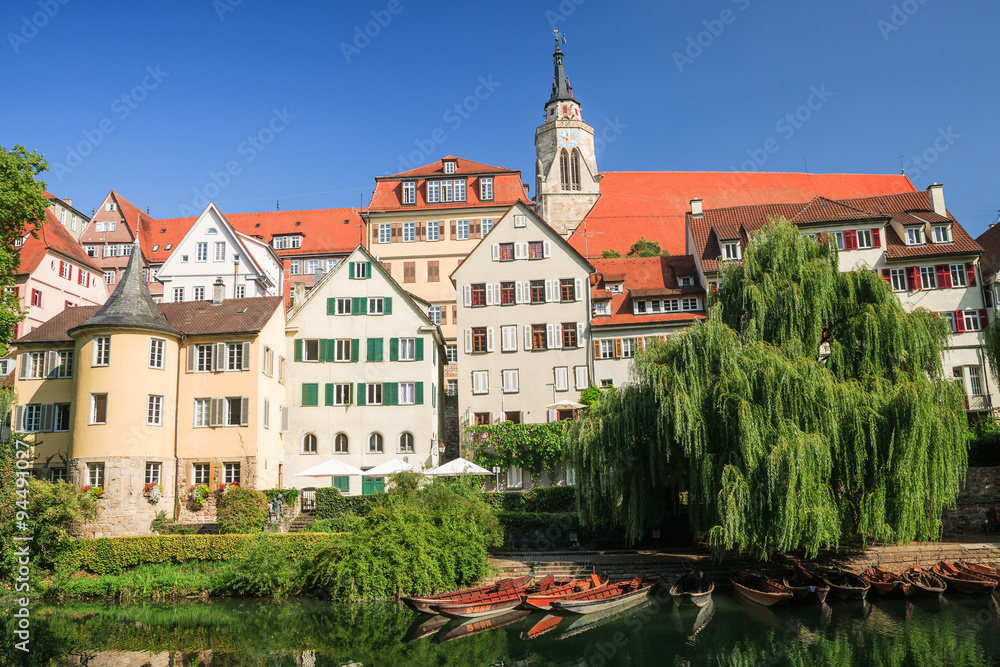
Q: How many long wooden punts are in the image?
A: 12